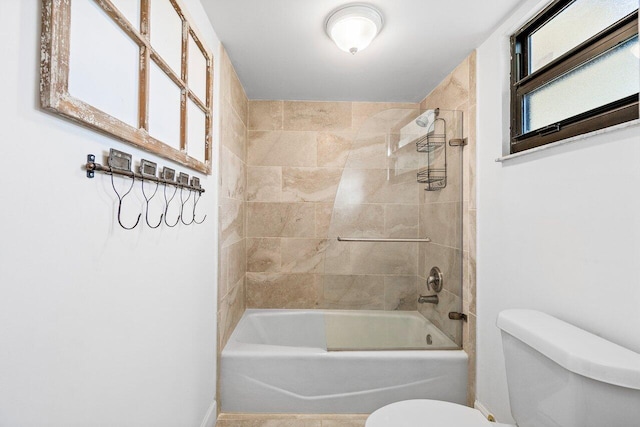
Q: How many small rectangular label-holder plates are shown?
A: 5